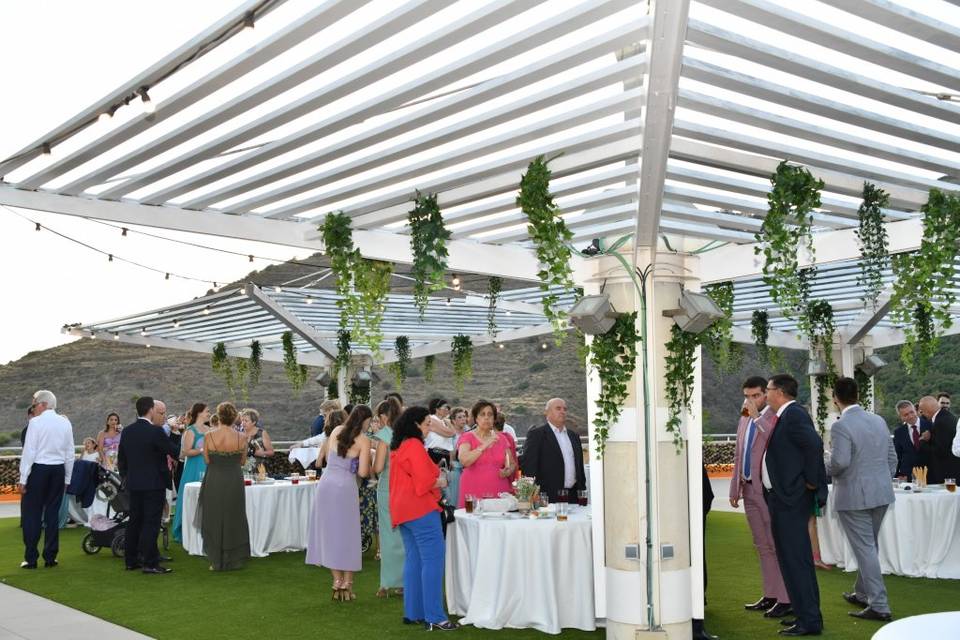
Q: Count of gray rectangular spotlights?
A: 6